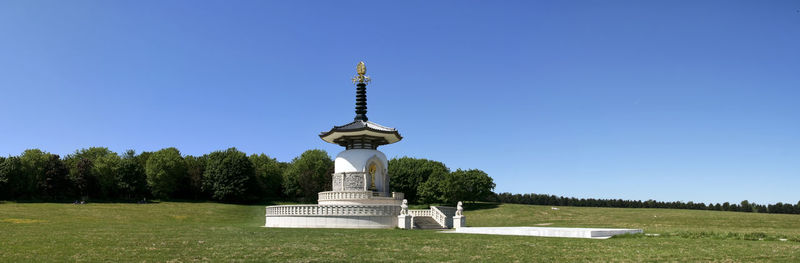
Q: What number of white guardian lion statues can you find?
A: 2